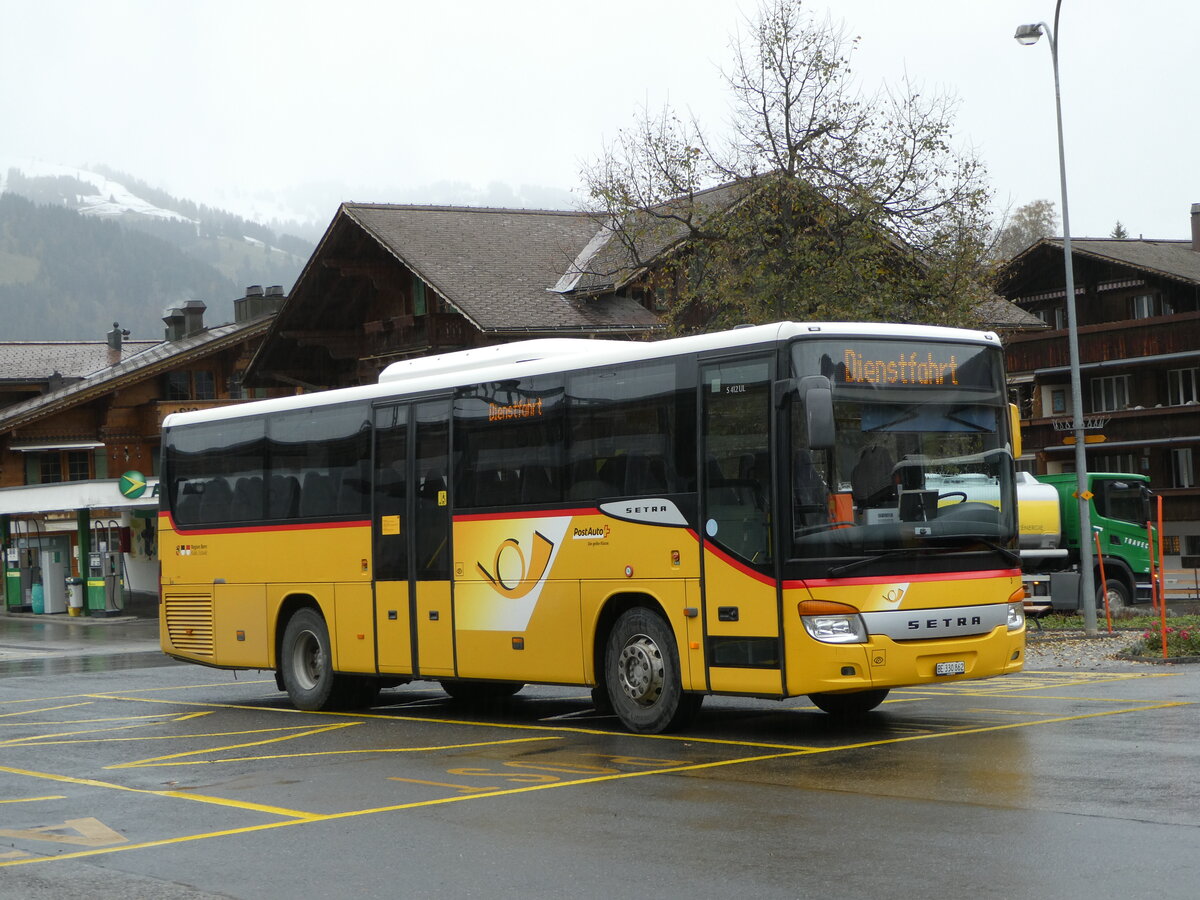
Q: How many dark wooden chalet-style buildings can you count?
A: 3